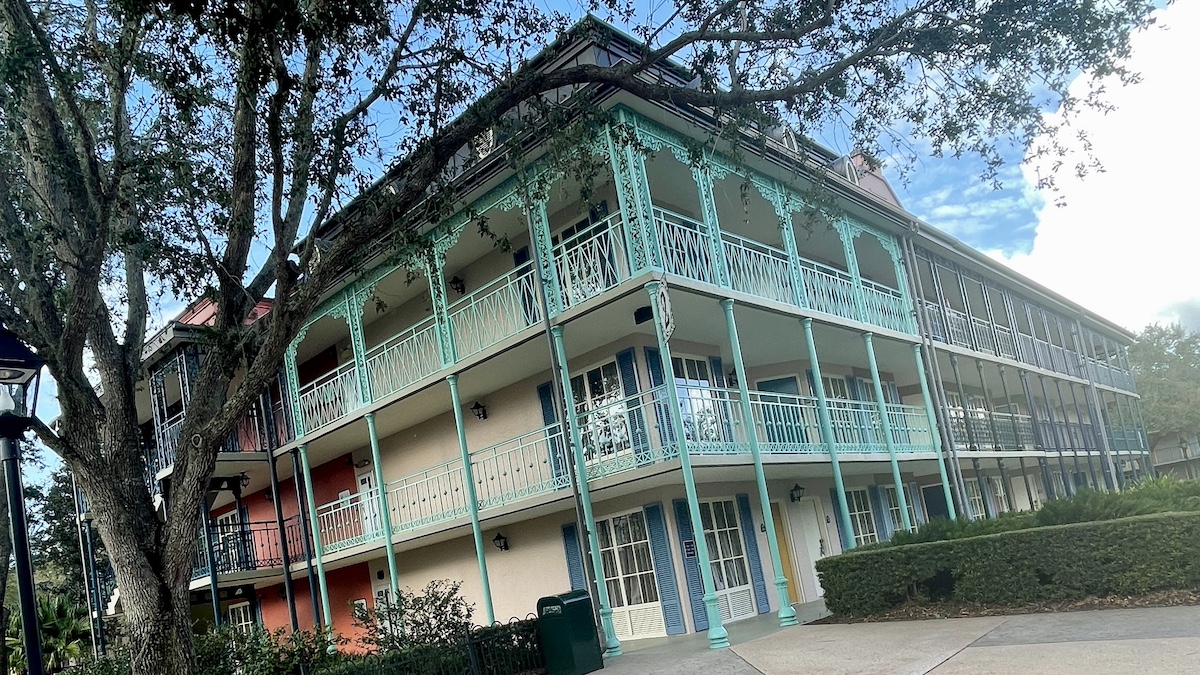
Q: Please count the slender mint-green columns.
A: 9